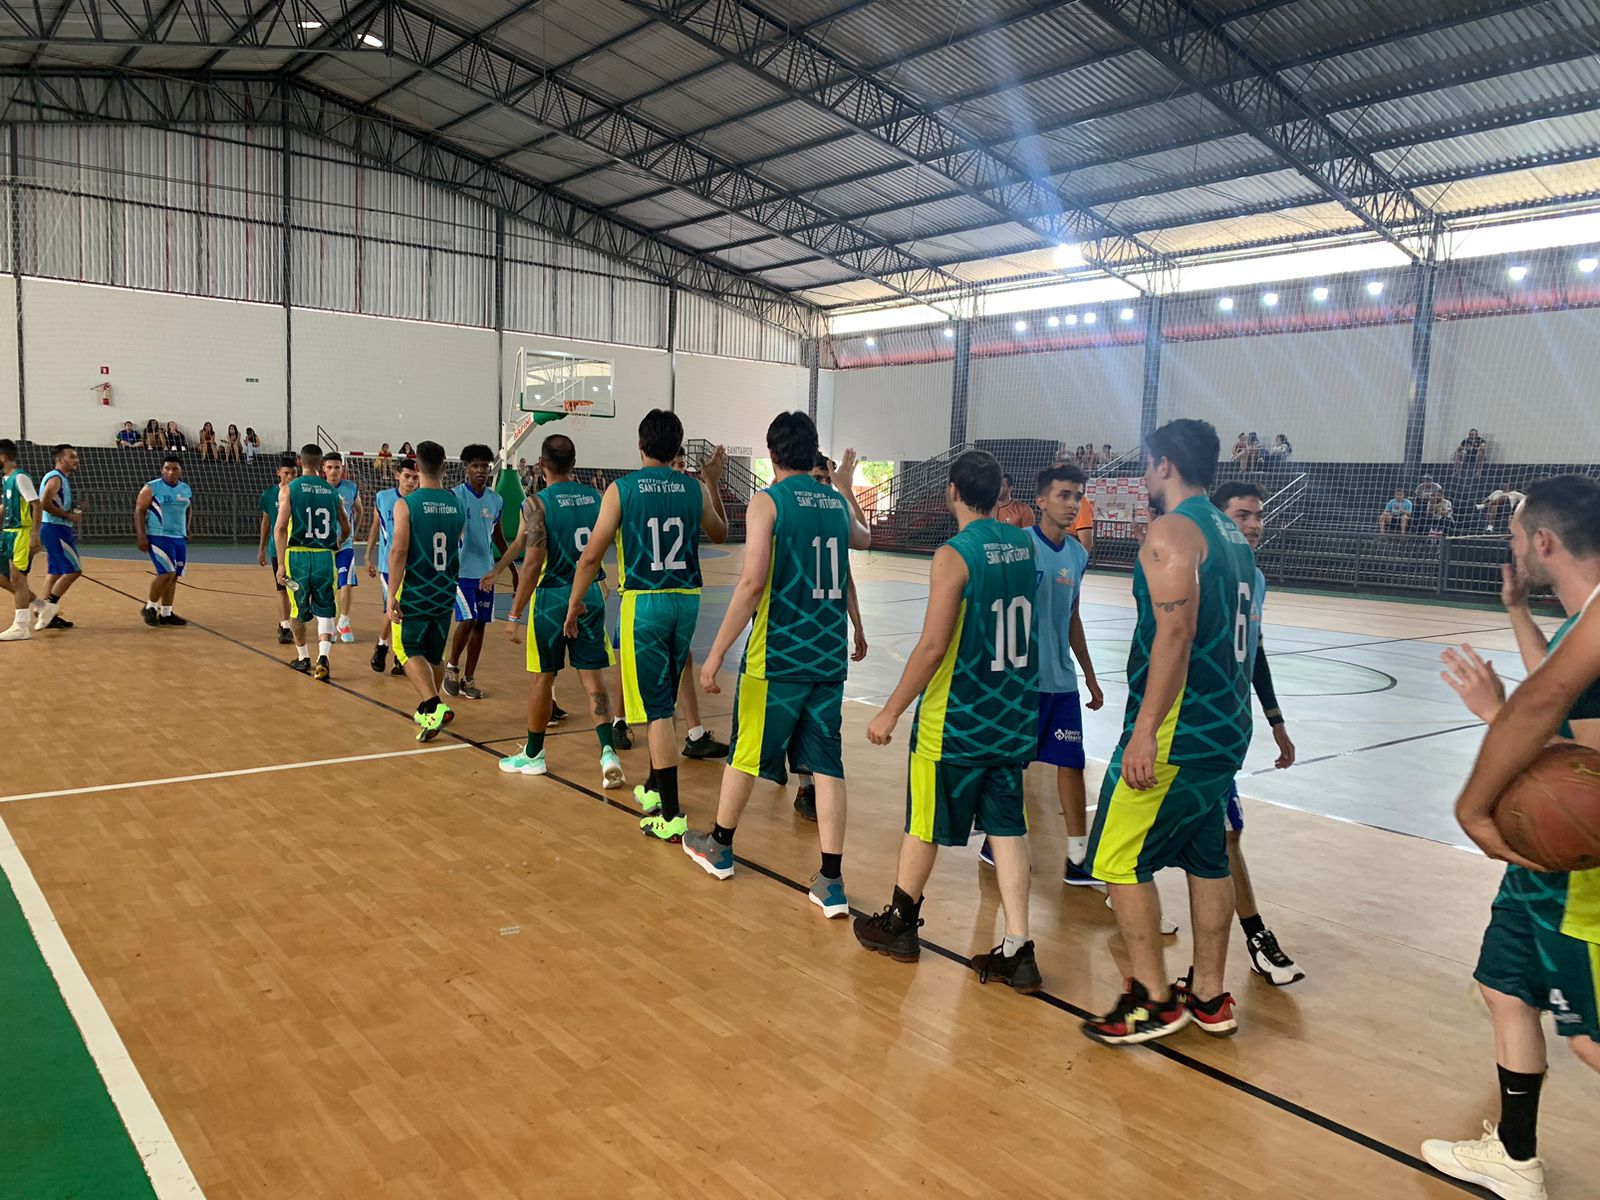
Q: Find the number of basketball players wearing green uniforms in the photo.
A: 9